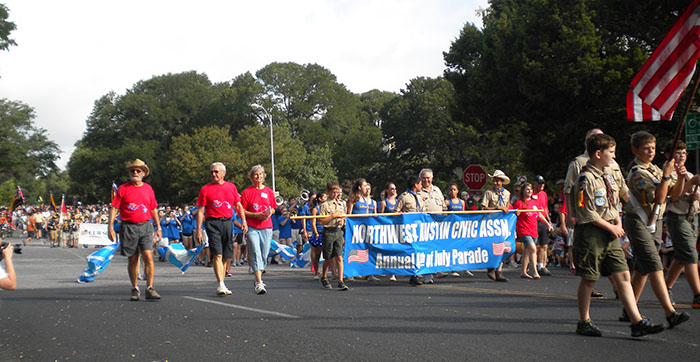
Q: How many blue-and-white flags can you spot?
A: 4